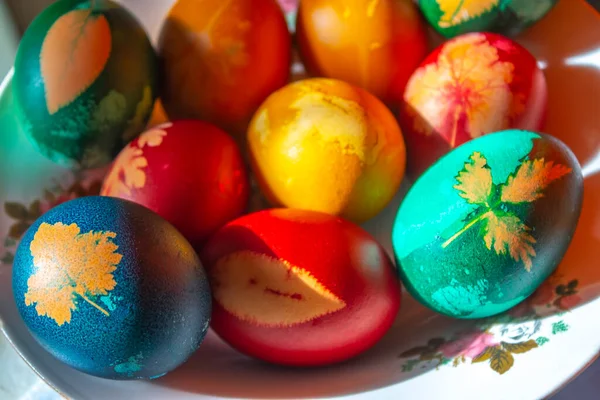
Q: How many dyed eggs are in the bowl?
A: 10